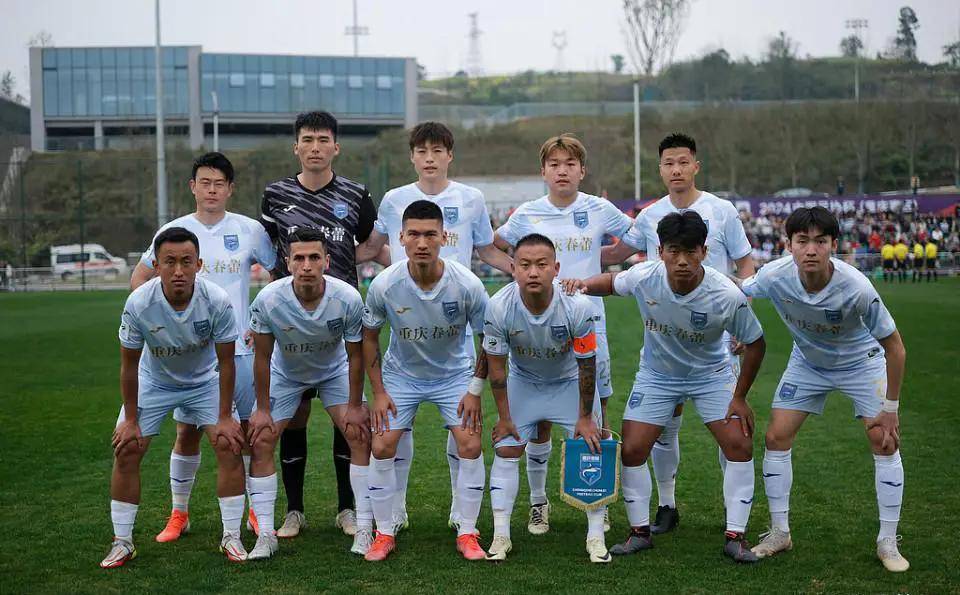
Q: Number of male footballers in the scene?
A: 11